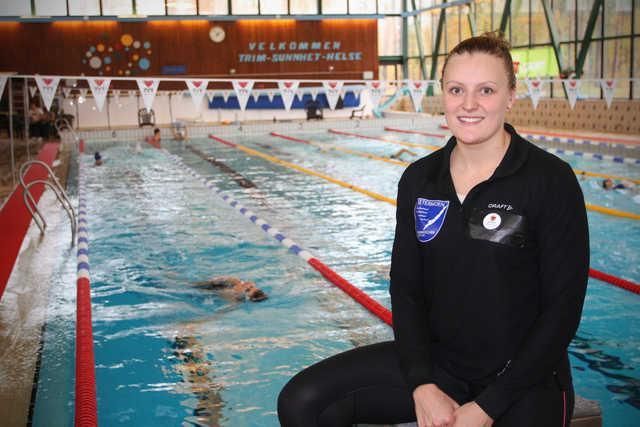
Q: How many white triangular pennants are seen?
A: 13